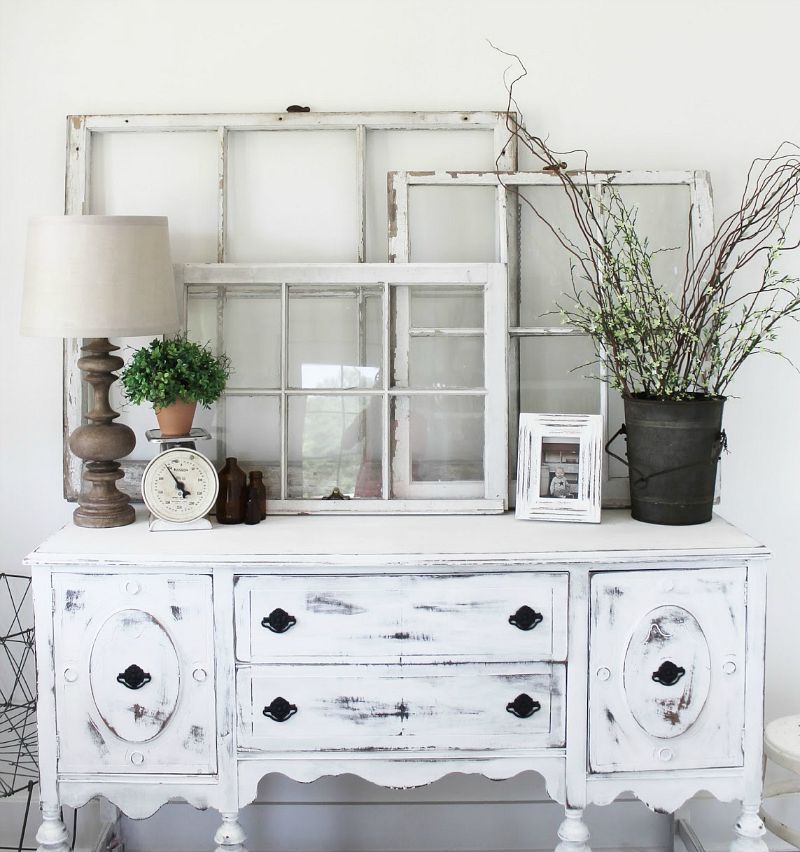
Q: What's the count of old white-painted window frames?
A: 3